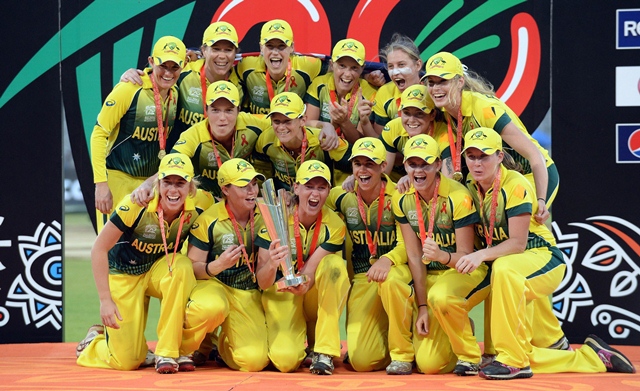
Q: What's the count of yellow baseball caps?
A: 14